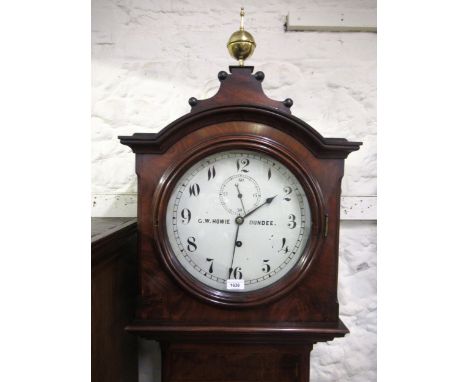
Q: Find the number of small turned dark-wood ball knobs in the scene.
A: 4